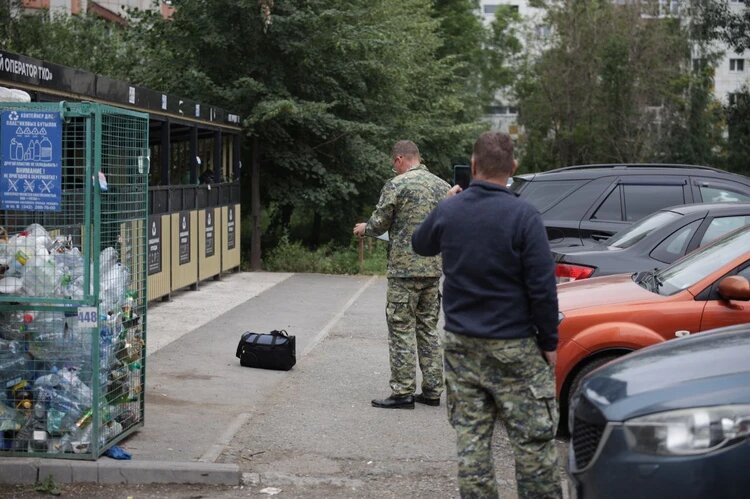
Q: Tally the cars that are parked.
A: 4